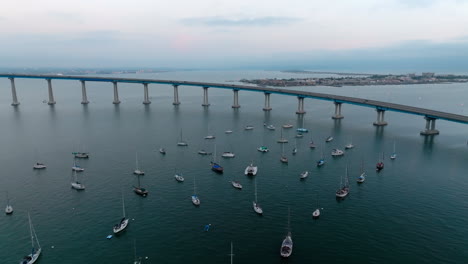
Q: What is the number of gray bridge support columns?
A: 13